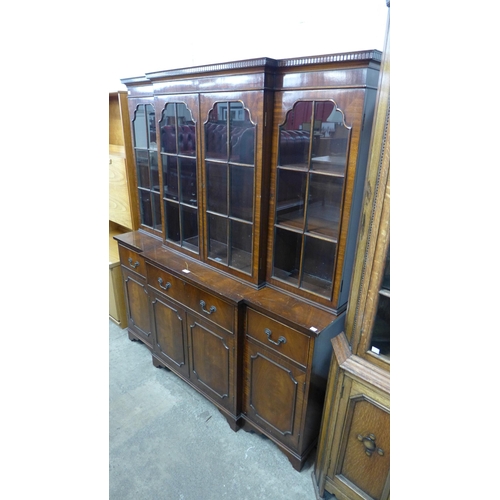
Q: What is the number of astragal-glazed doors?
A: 4